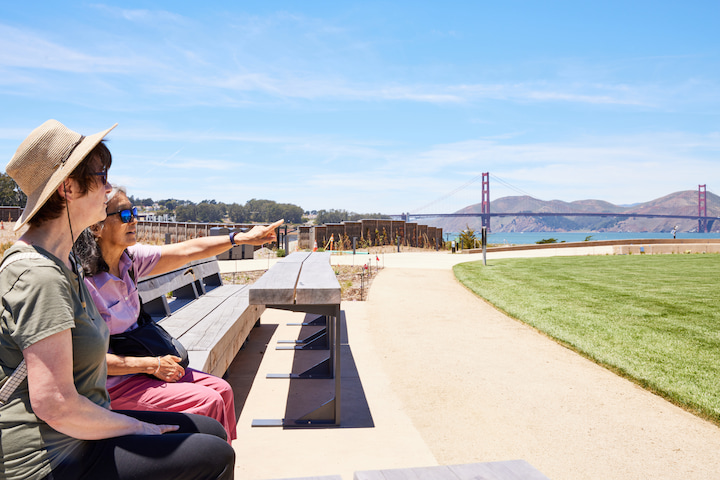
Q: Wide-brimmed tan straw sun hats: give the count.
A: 1